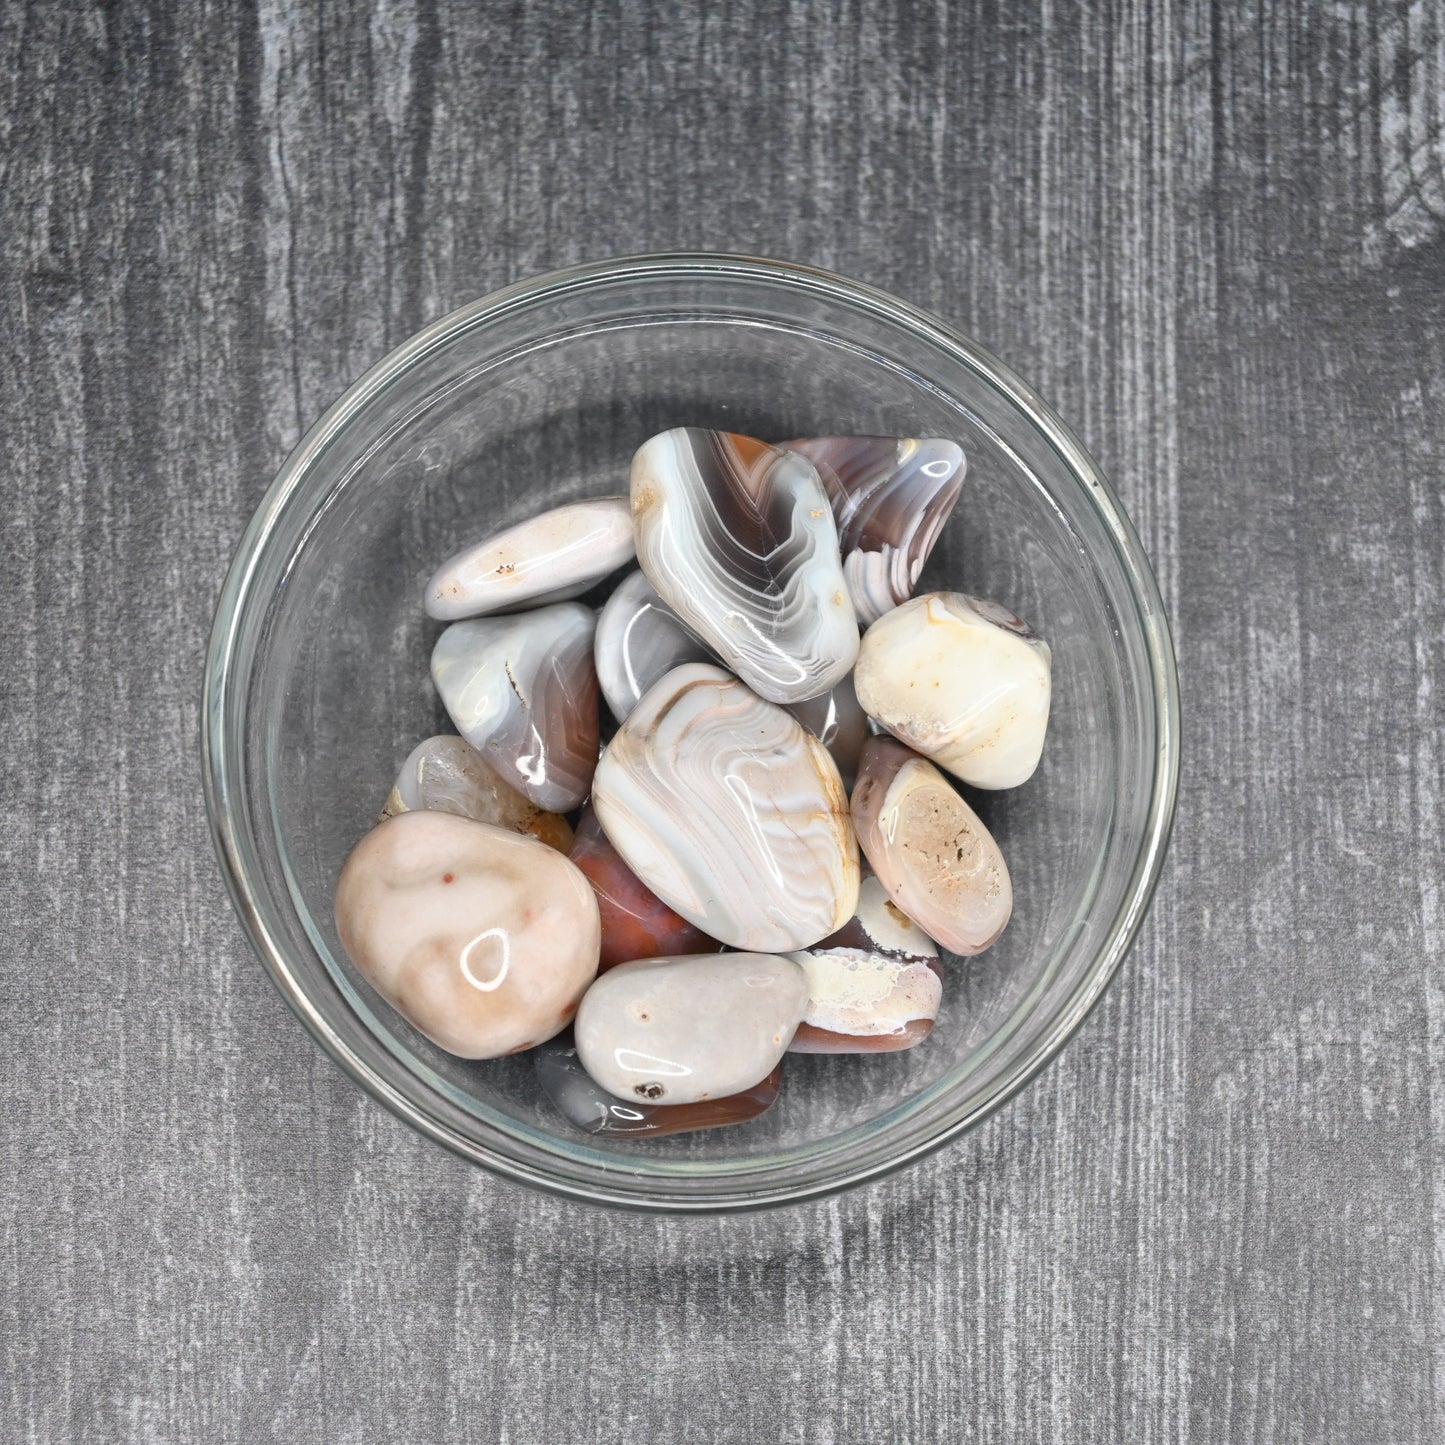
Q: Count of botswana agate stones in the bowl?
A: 15